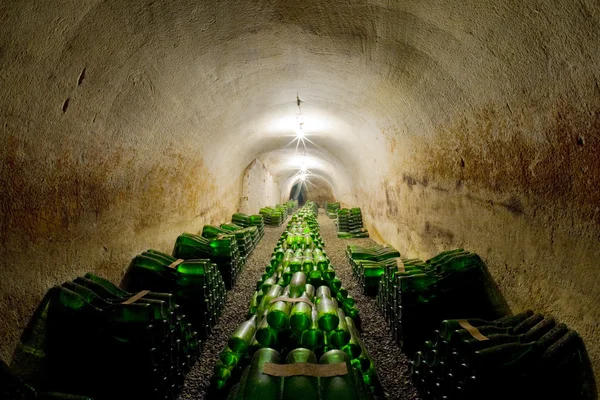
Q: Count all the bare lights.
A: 3